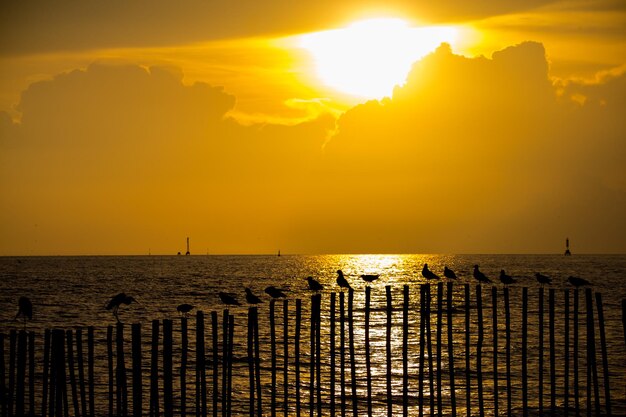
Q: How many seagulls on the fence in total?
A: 15